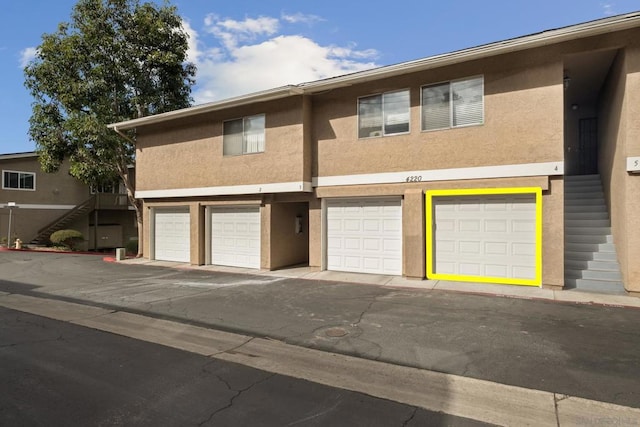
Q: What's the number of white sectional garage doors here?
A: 4